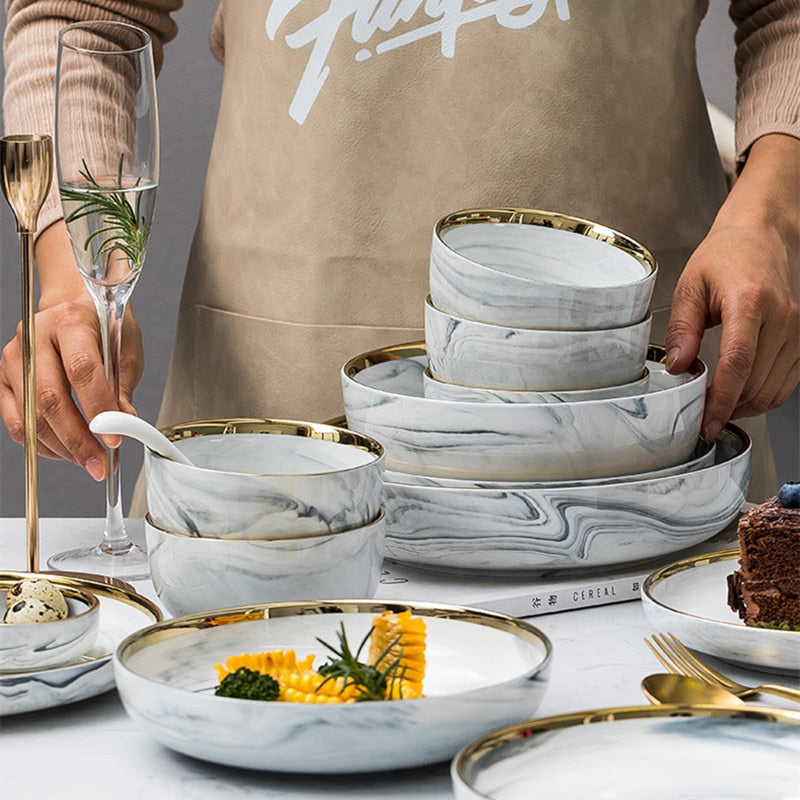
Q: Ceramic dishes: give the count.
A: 13